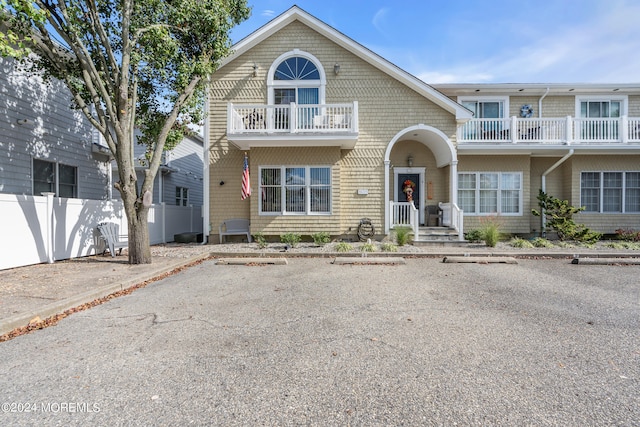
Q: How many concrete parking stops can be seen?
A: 4